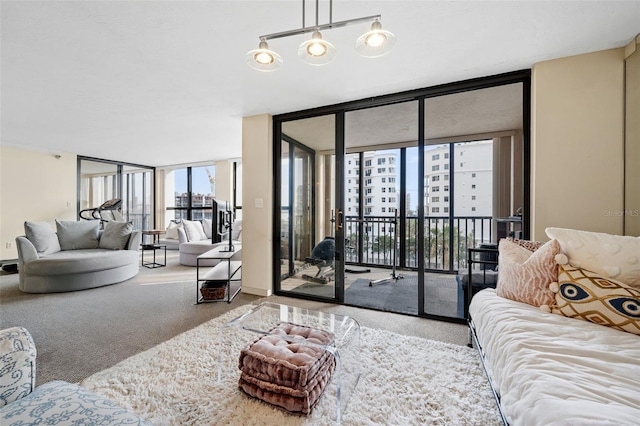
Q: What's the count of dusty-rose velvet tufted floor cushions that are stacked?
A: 2